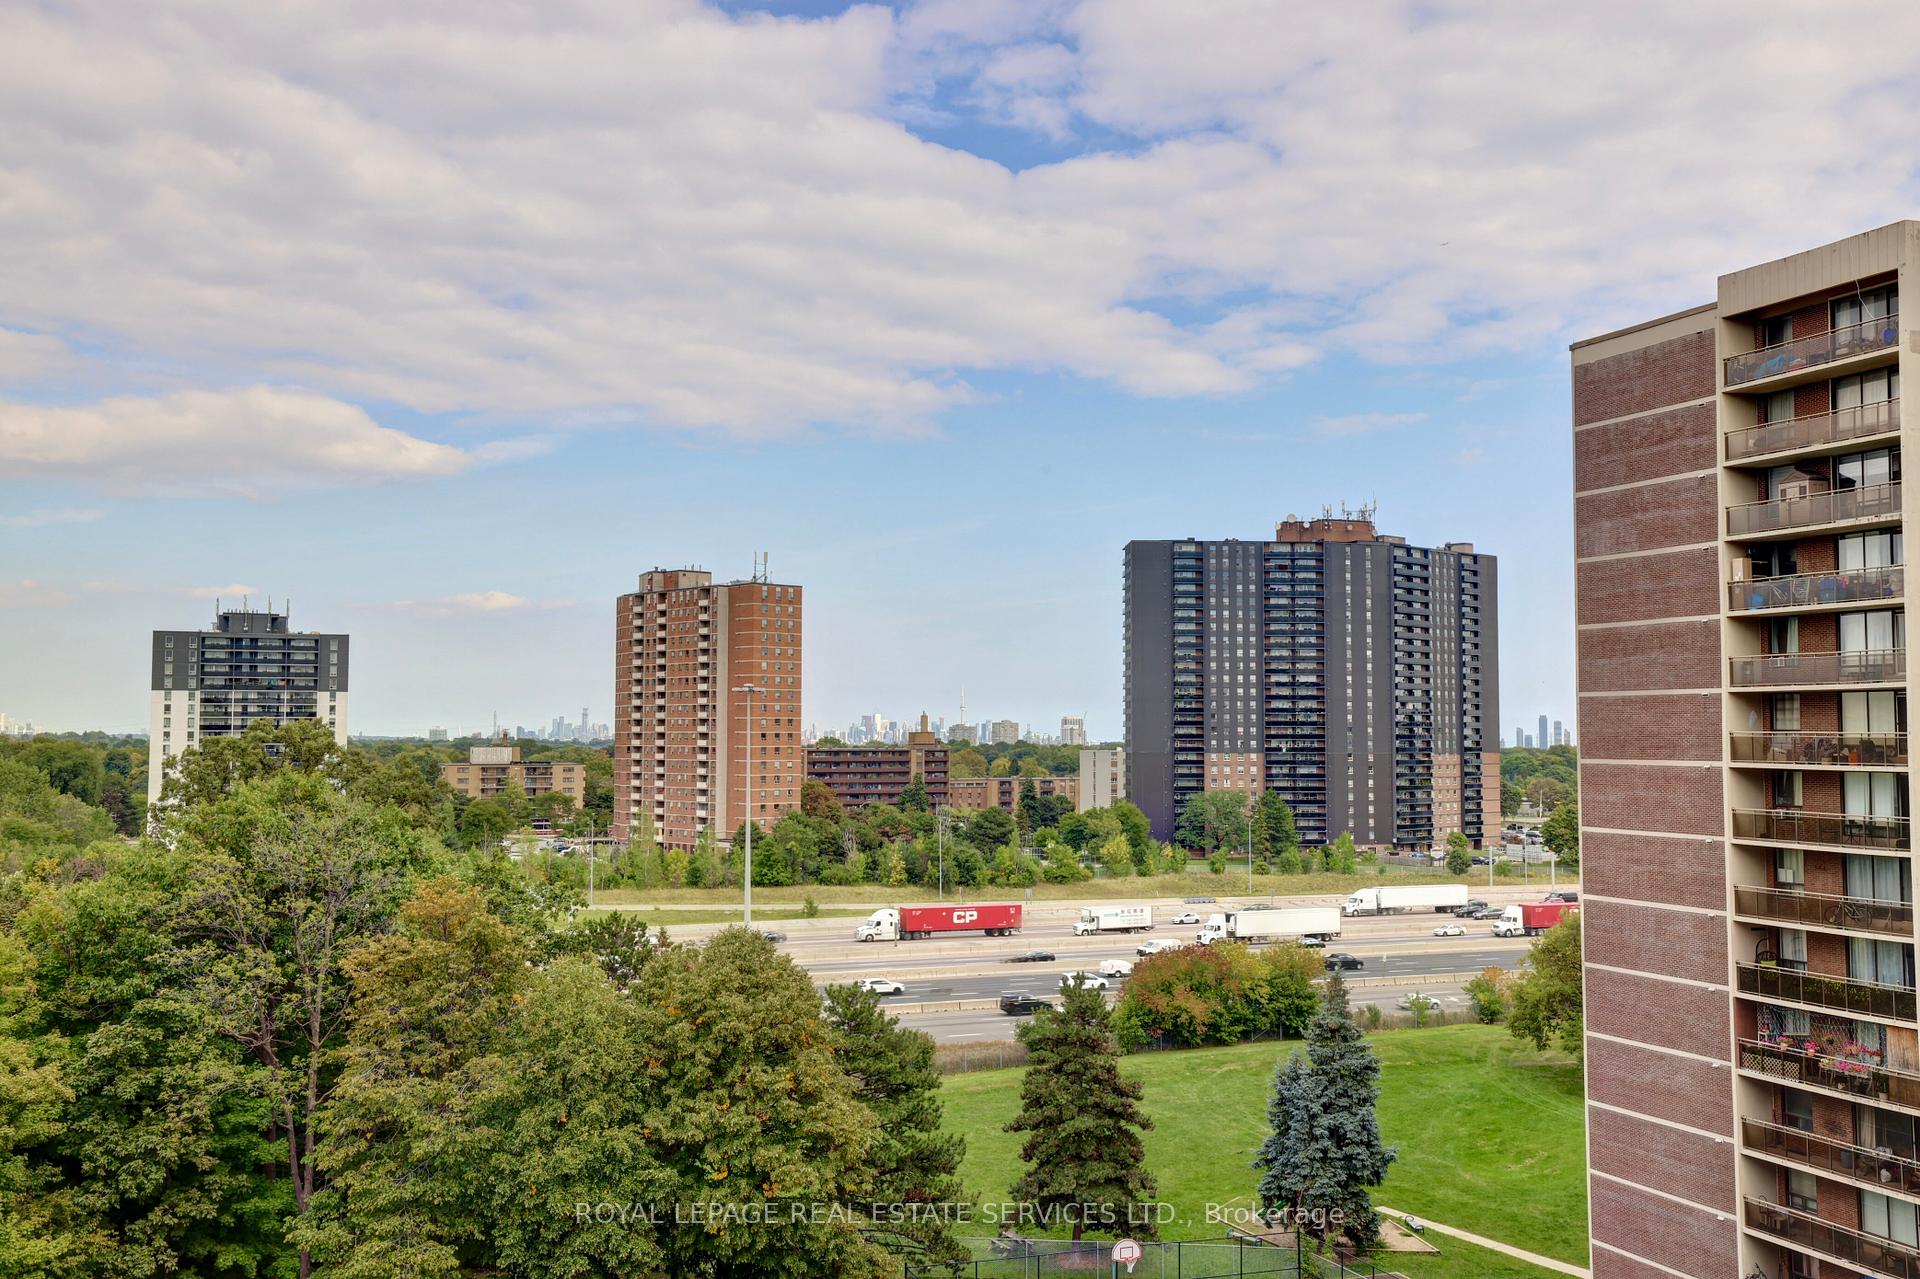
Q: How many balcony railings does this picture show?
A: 12